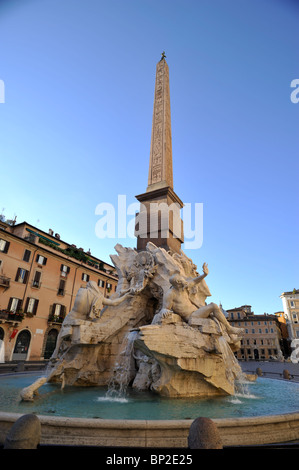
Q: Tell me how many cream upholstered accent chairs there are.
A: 0